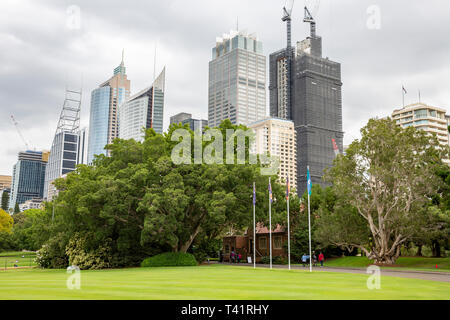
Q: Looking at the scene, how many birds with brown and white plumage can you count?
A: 0